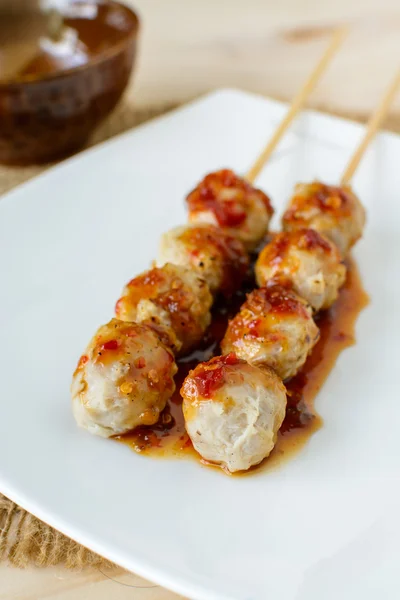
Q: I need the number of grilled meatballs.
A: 8